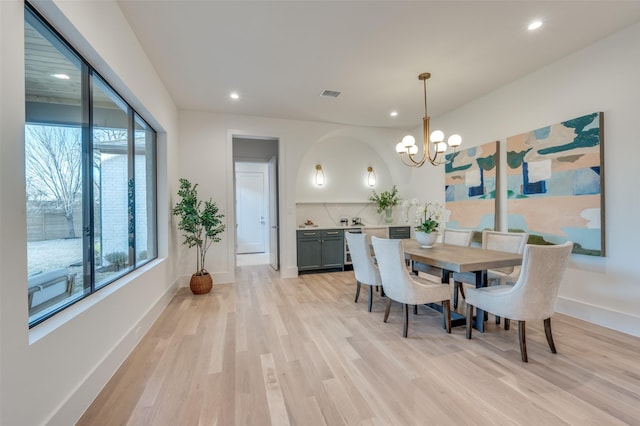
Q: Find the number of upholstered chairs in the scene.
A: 6